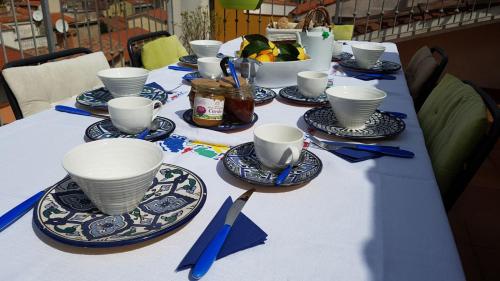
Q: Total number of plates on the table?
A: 12